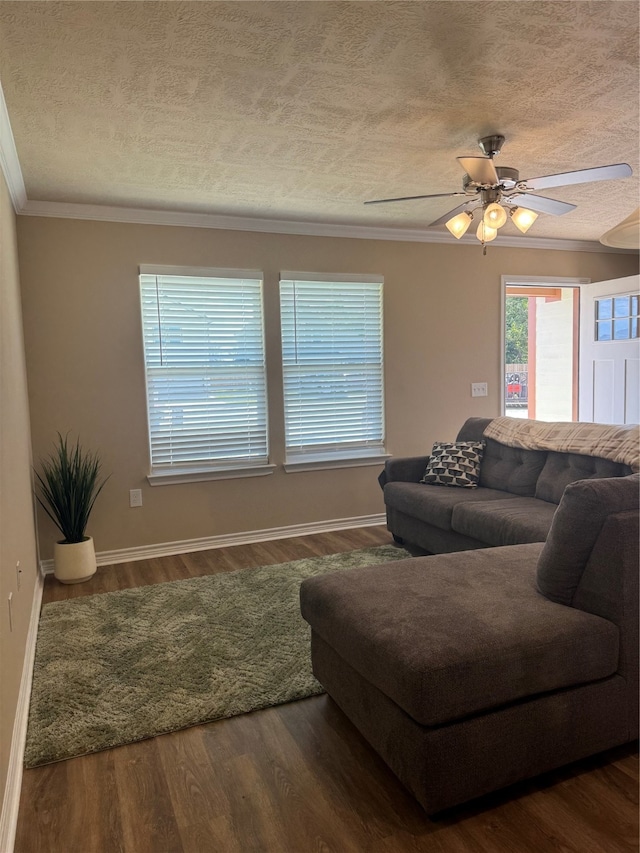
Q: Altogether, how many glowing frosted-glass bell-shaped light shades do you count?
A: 4